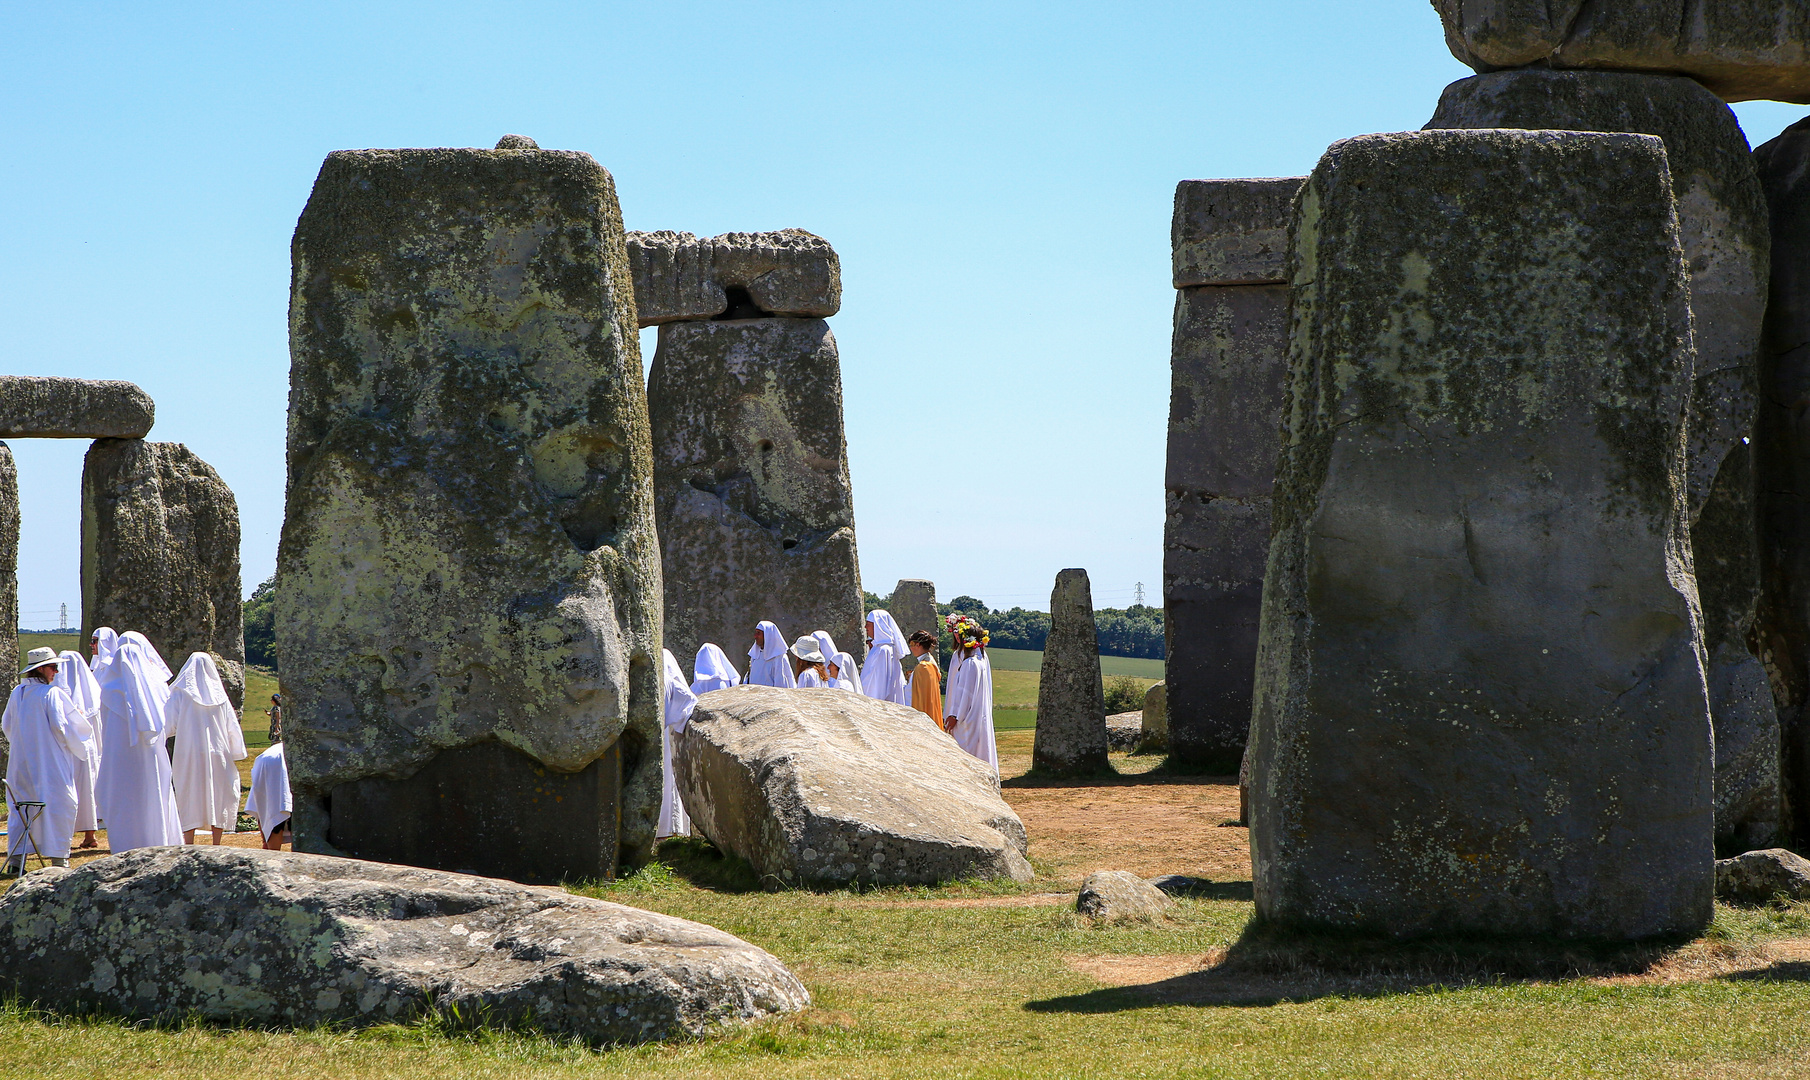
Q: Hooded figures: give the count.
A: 11